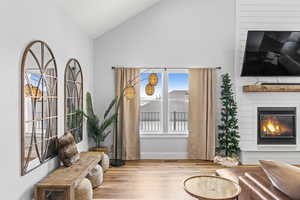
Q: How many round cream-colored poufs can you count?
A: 3